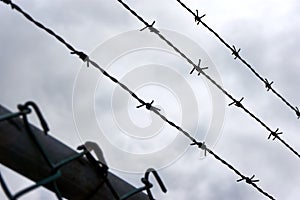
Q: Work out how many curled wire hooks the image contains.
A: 3